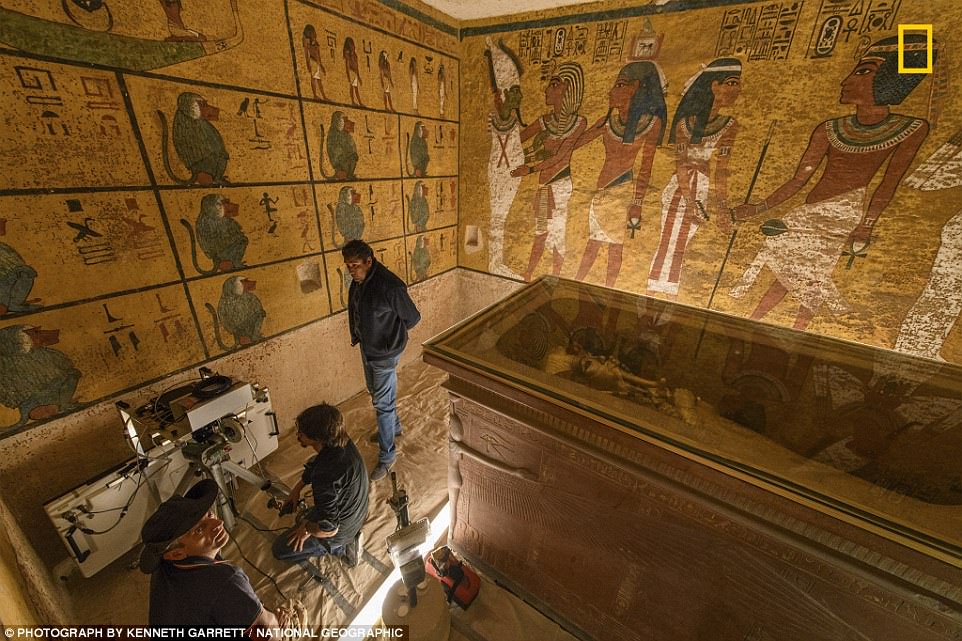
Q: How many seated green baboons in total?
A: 11